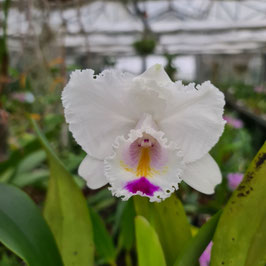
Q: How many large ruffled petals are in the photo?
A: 2